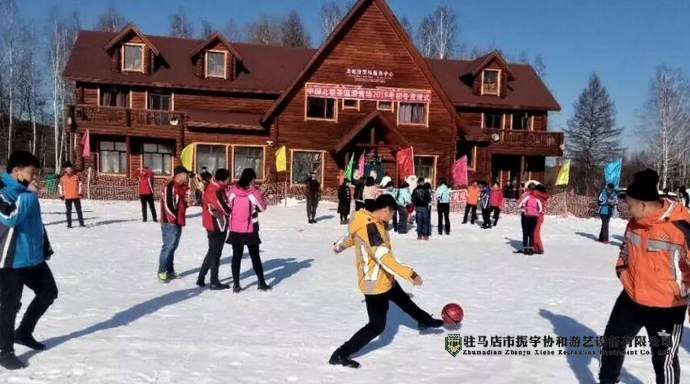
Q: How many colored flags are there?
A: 9